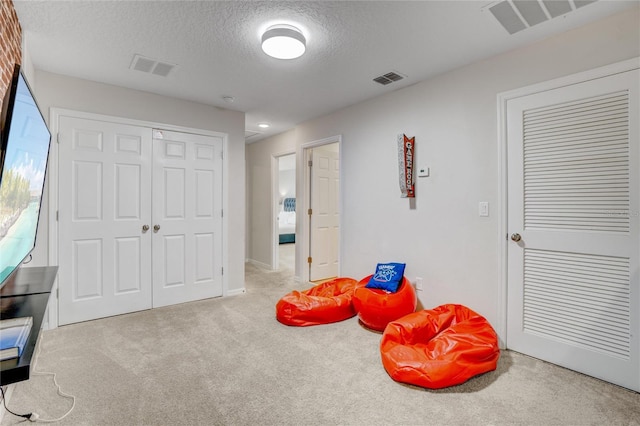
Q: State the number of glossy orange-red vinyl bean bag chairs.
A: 3